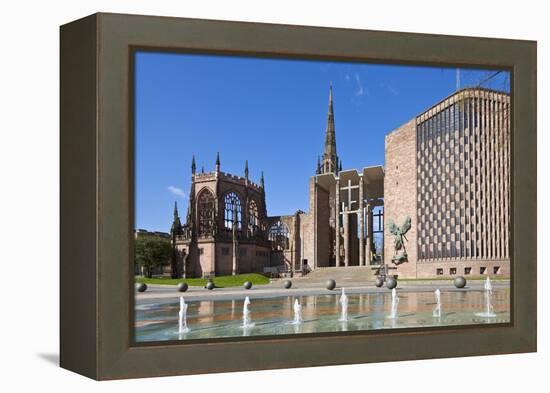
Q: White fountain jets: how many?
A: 7